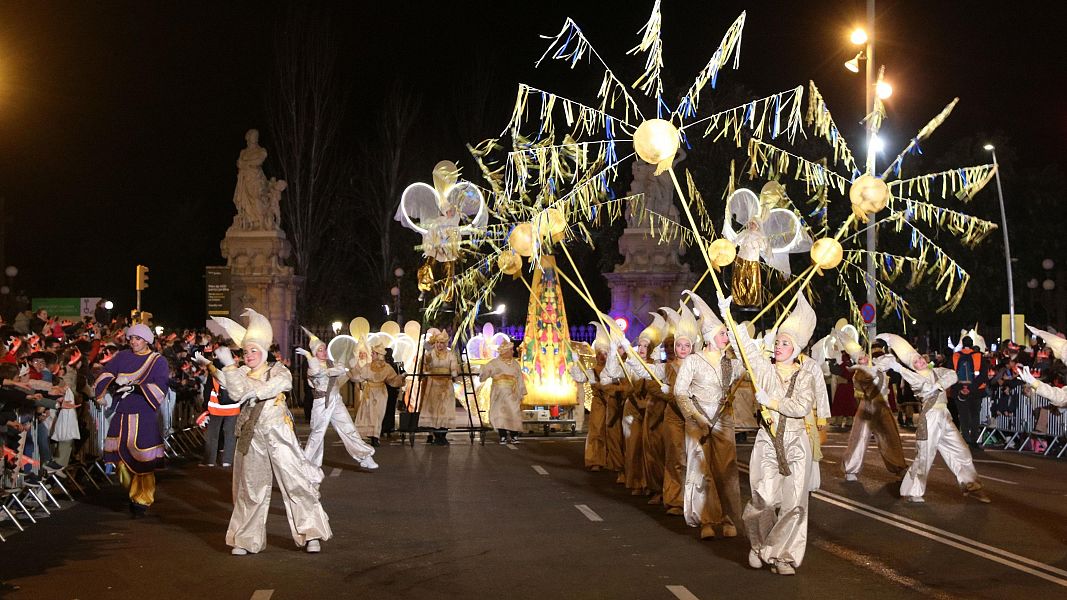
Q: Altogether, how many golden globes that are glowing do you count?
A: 7